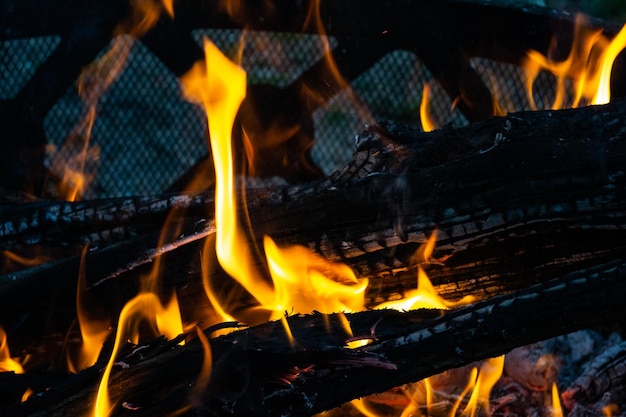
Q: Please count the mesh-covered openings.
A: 5